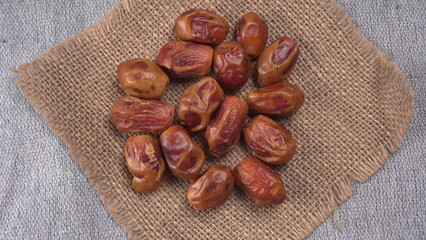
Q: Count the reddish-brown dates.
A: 15